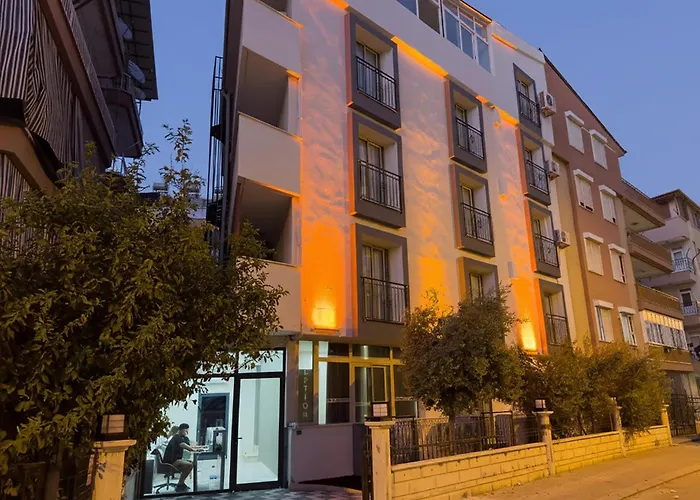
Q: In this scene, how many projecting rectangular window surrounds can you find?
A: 10